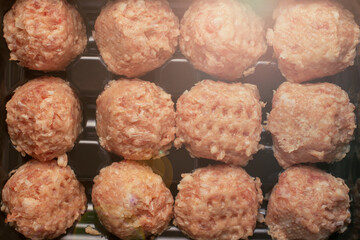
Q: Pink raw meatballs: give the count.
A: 12